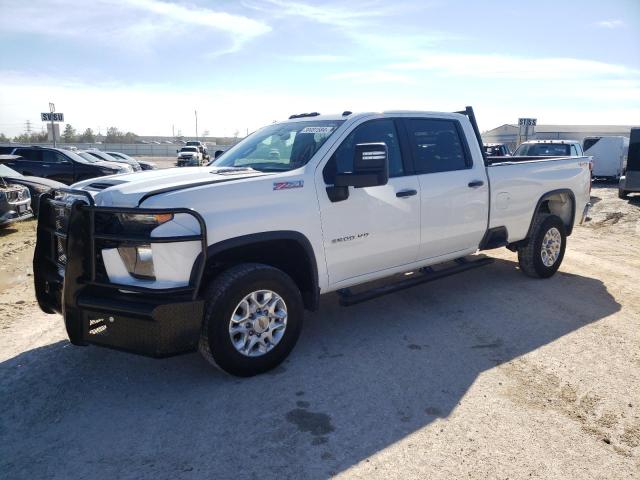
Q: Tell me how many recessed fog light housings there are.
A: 1